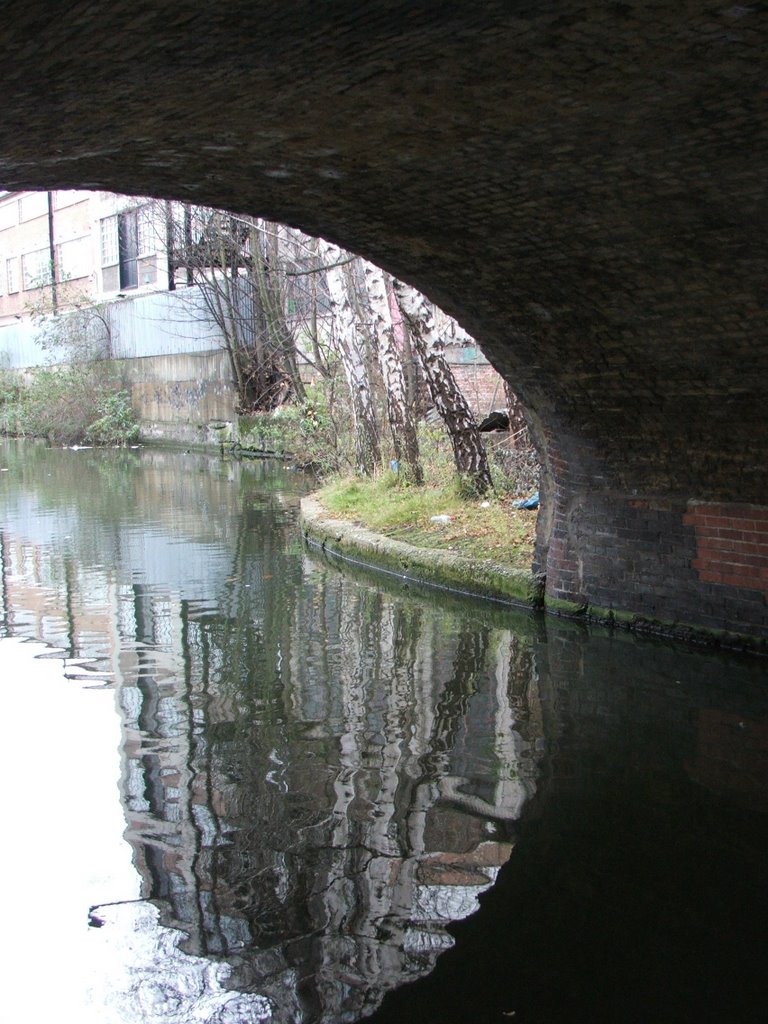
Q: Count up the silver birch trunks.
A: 3